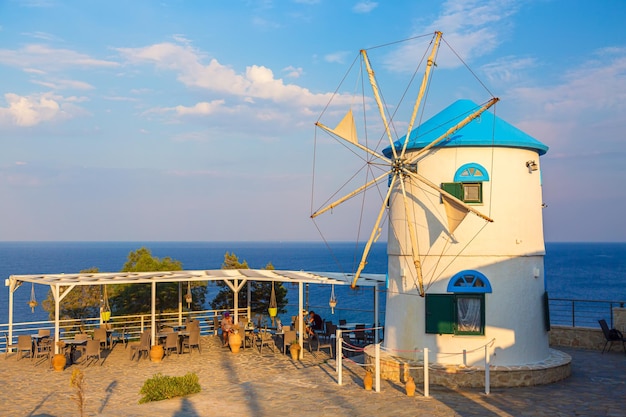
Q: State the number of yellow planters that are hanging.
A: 2